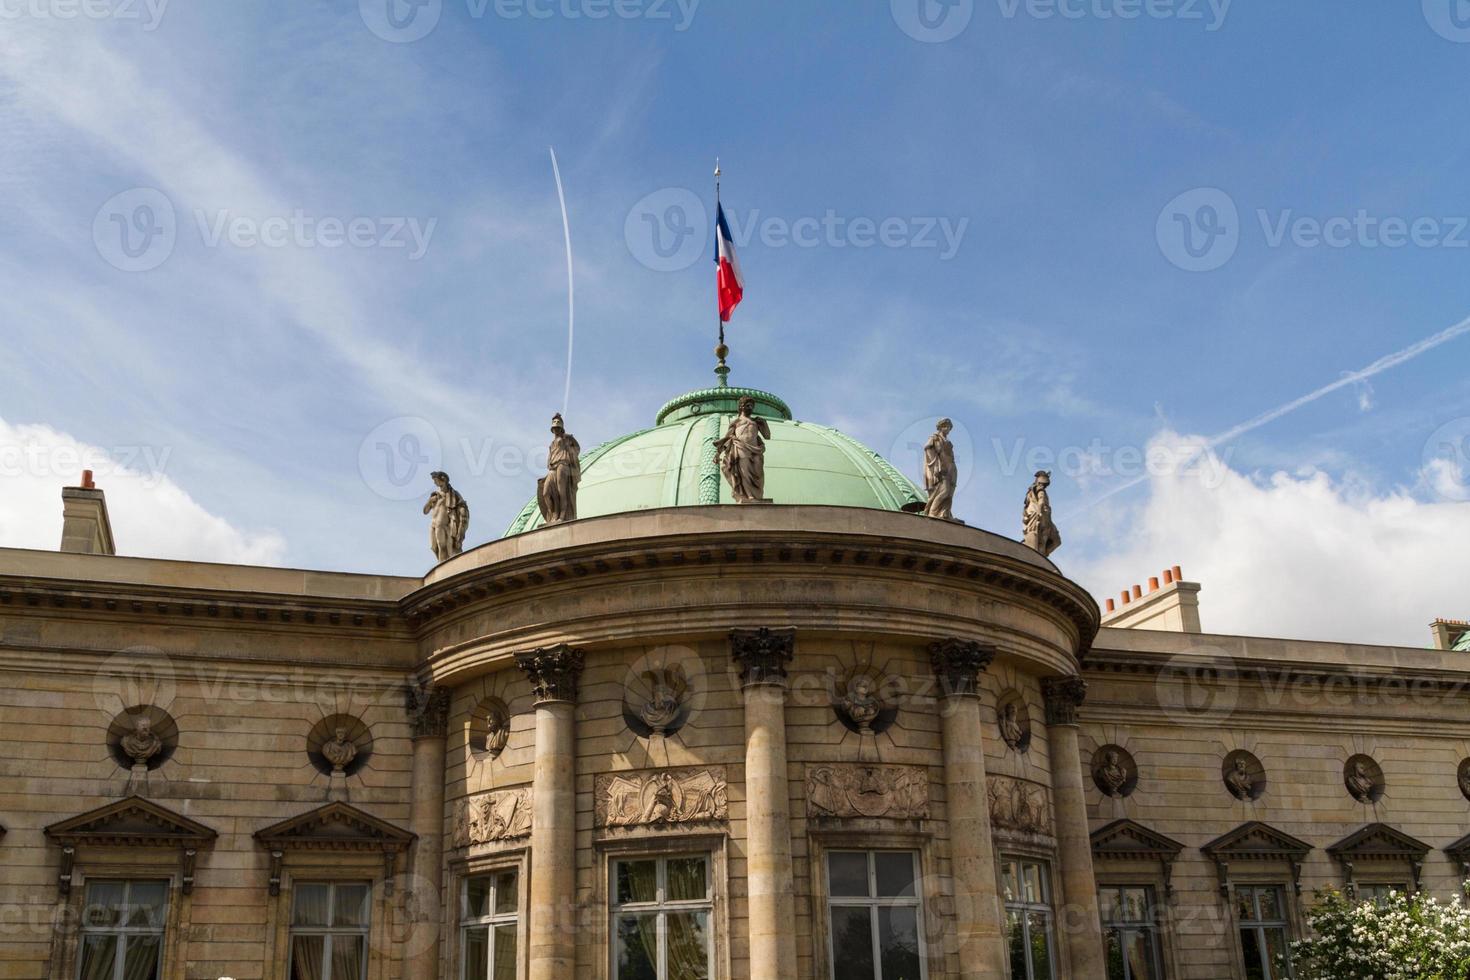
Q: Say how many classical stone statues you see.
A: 5